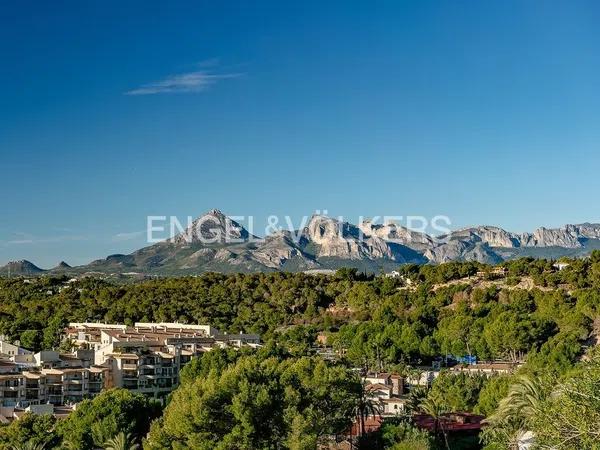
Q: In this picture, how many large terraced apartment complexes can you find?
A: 1